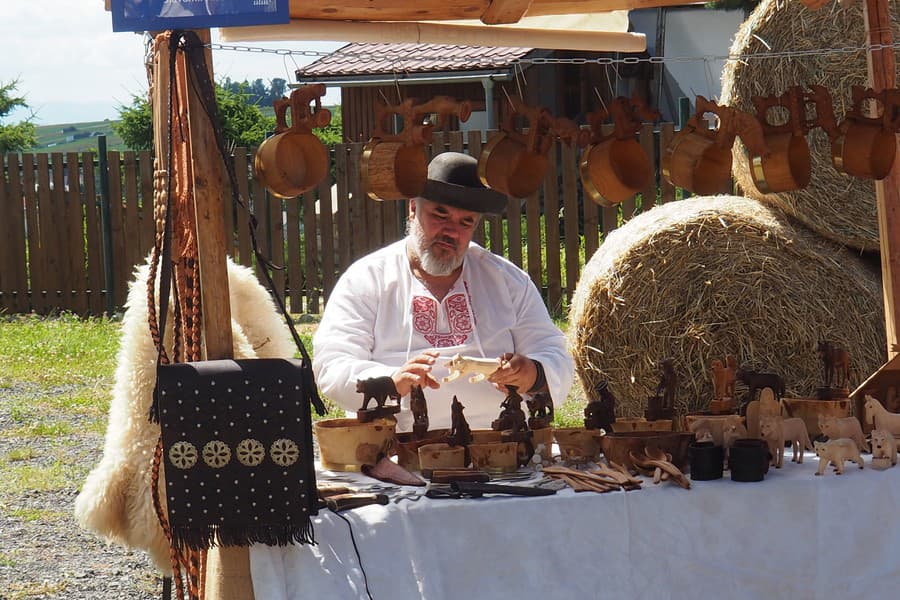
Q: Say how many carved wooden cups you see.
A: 7